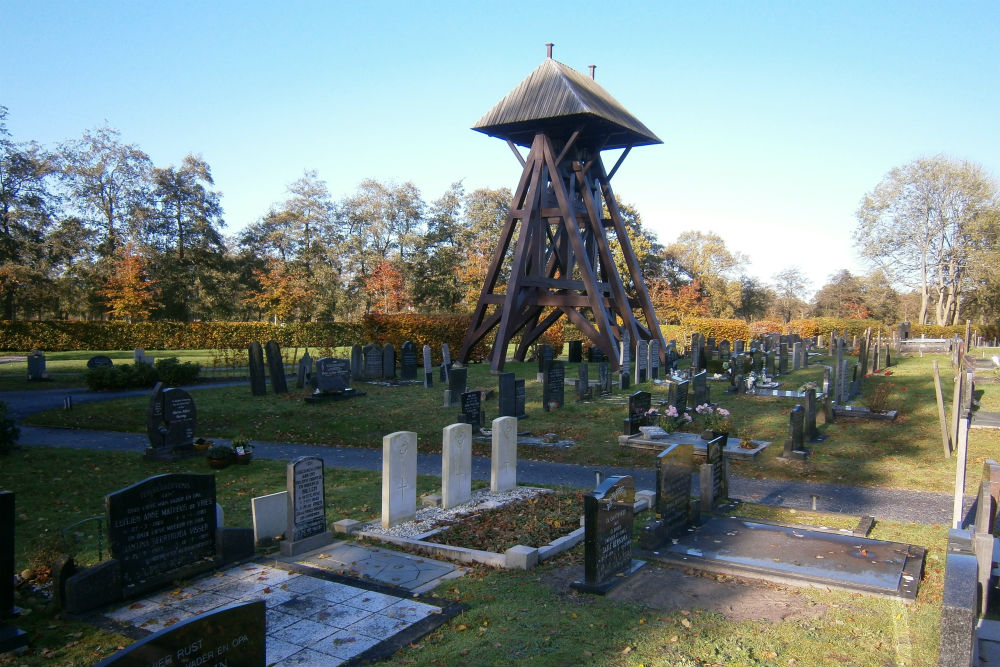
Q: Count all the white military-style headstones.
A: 3